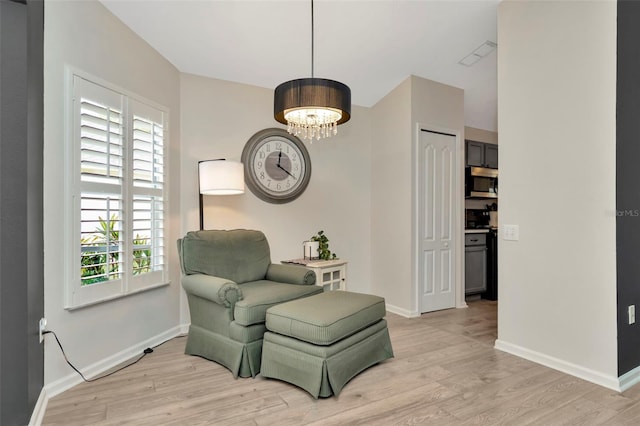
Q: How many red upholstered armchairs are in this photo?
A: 0